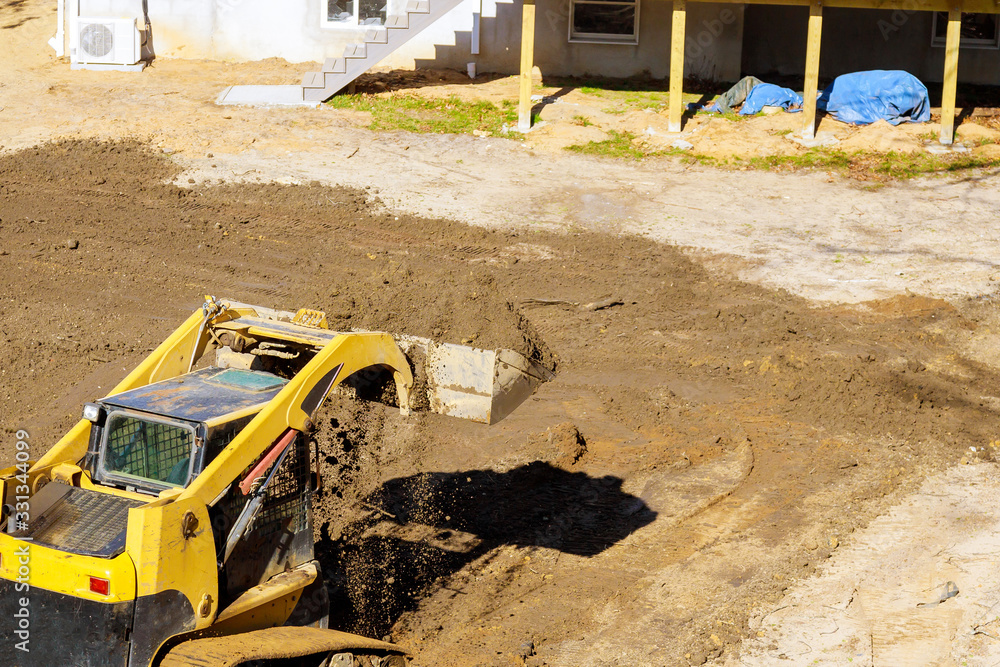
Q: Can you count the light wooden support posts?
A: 4